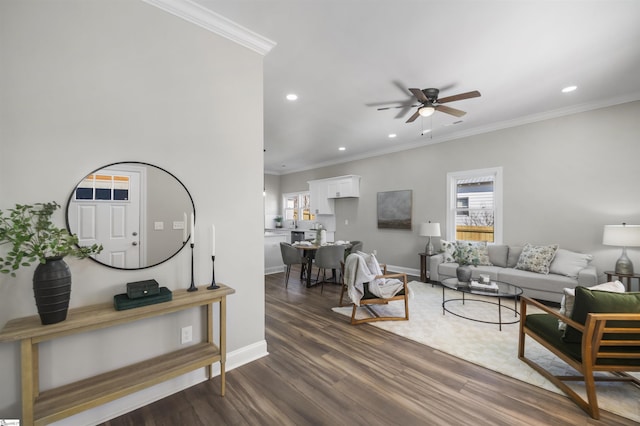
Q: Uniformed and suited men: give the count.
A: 0